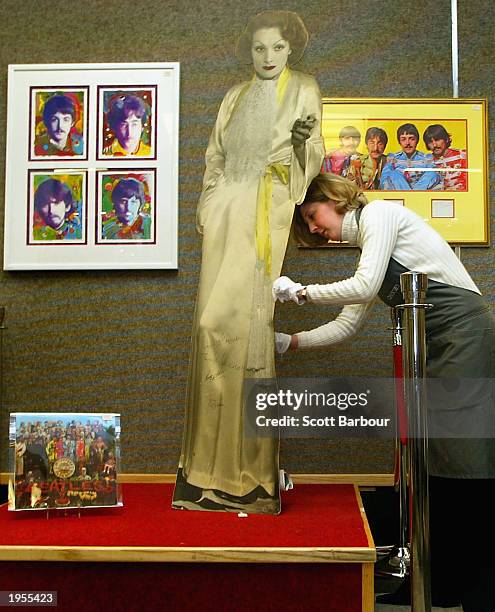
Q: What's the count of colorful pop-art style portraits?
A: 4